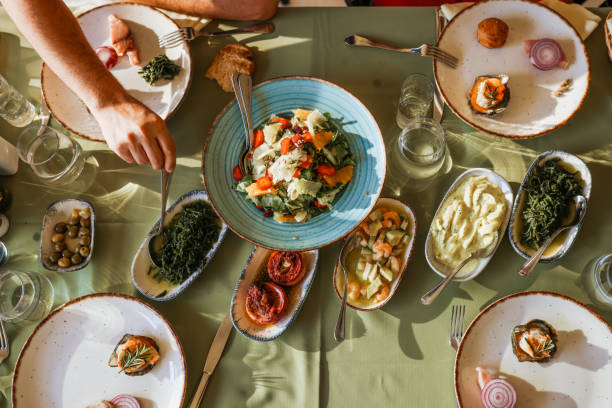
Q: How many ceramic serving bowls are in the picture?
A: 7